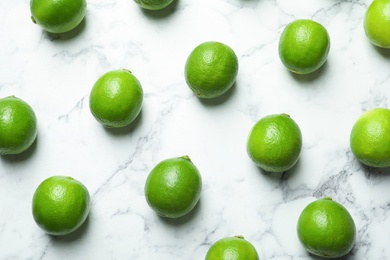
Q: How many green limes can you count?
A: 13